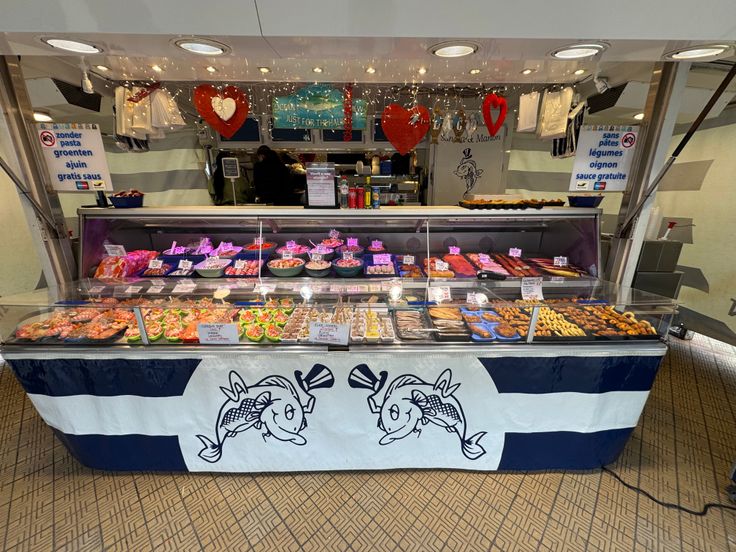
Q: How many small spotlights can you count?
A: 10